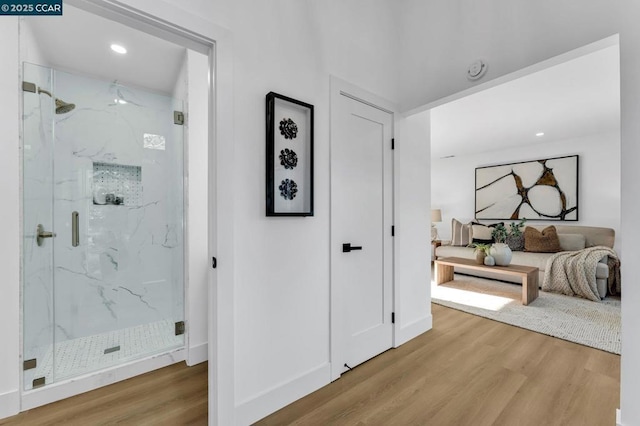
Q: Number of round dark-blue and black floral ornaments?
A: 3